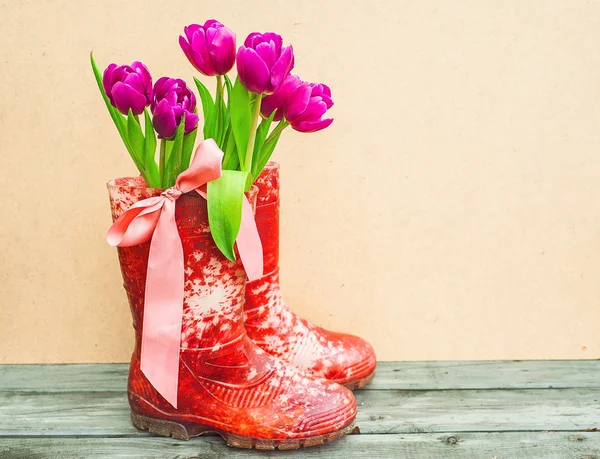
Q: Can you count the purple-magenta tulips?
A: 6